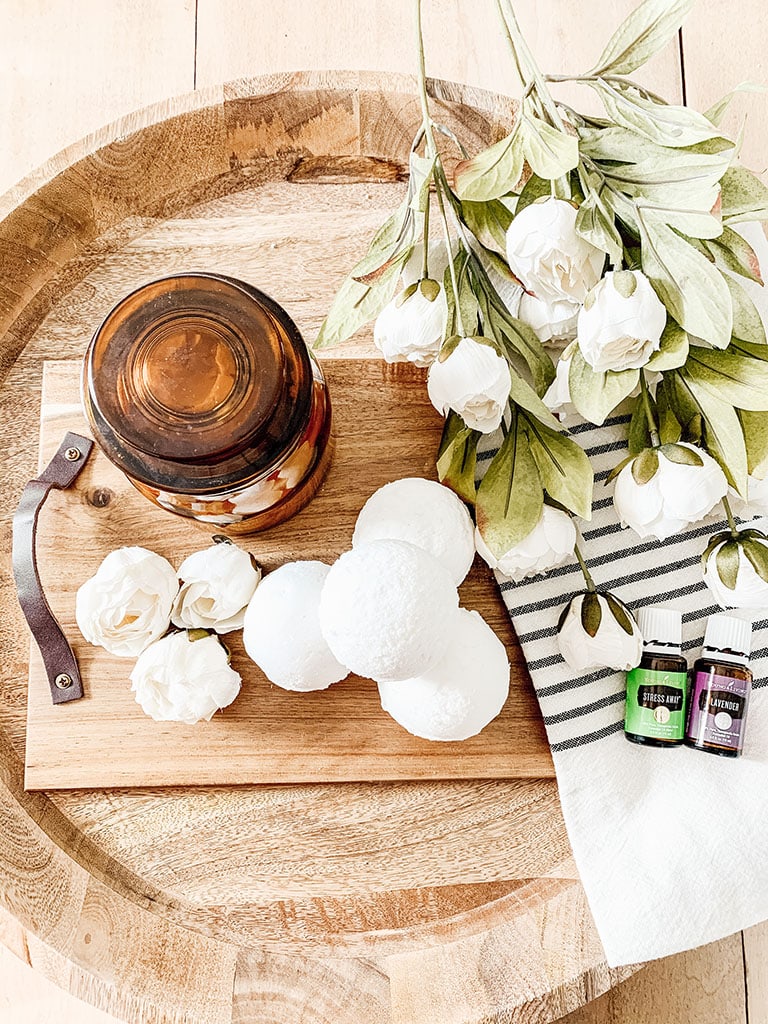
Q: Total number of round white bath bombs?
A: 4